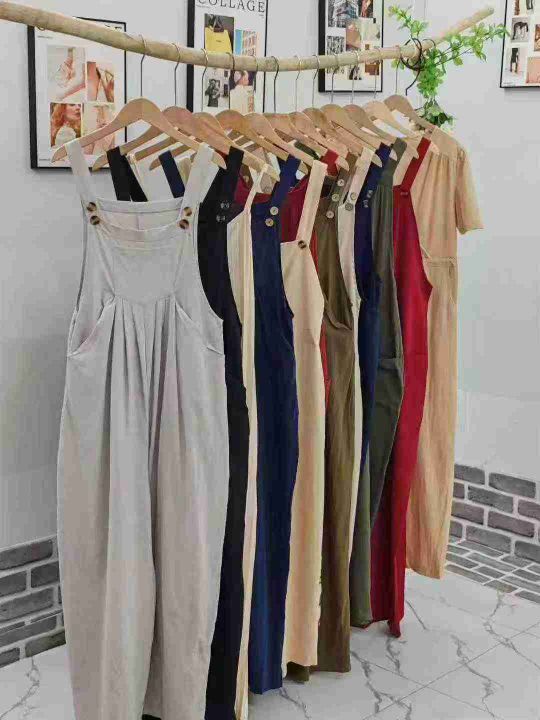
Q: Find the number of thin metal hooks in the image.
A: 12